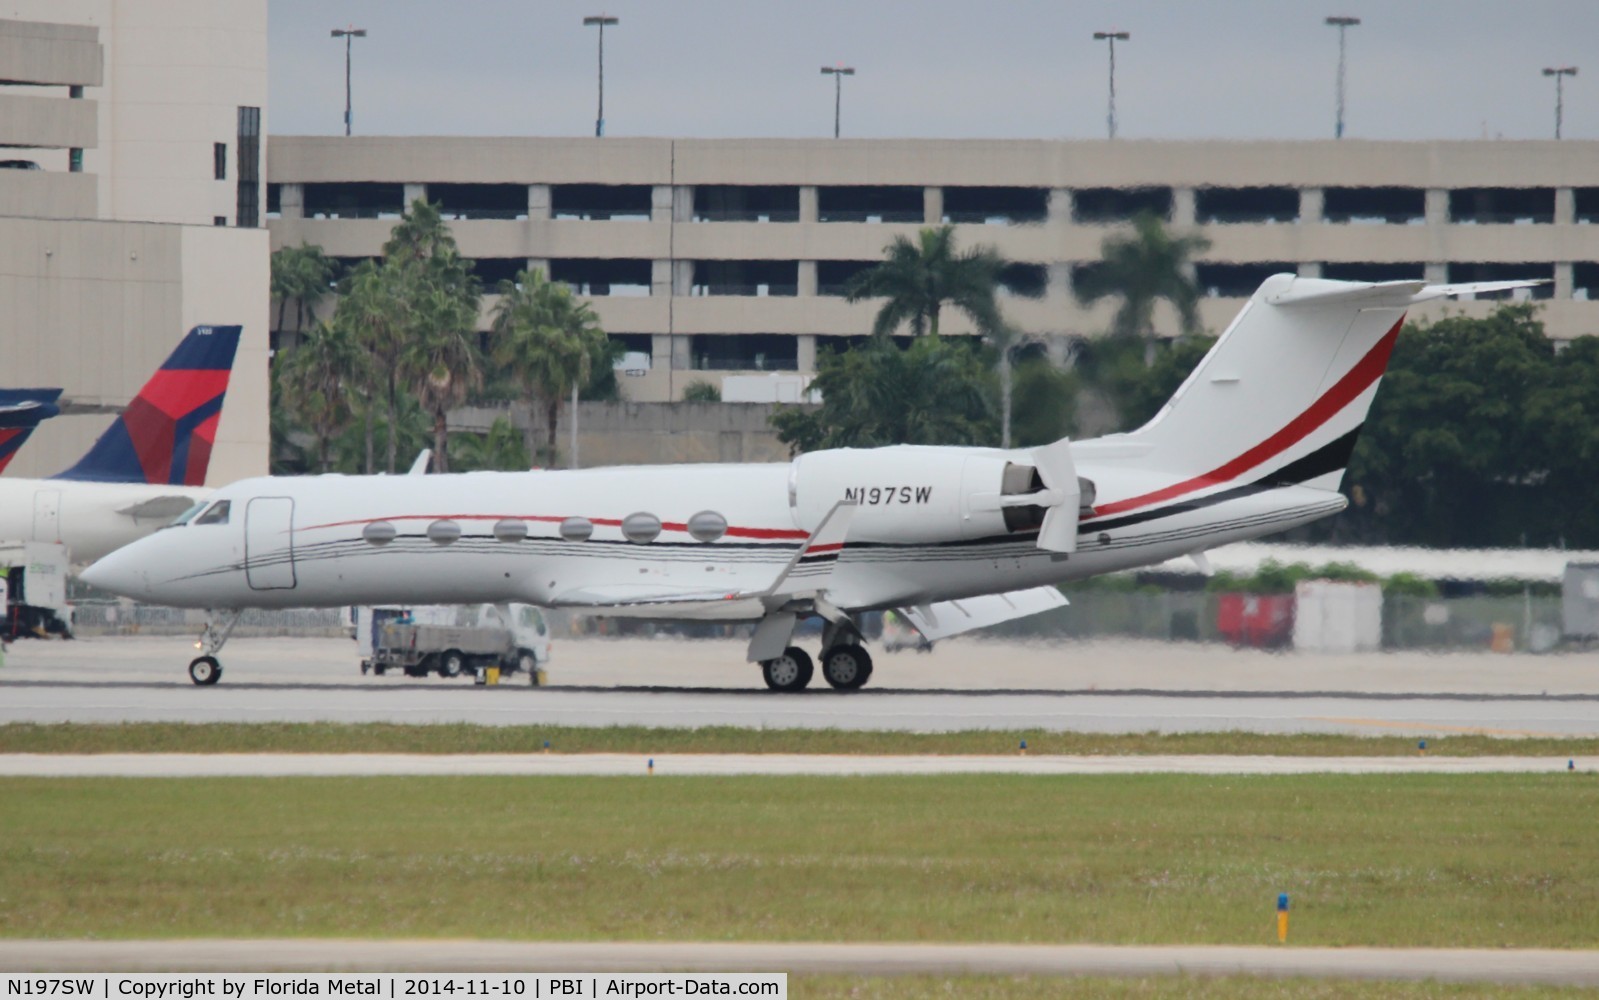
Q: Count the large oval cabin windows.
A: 6